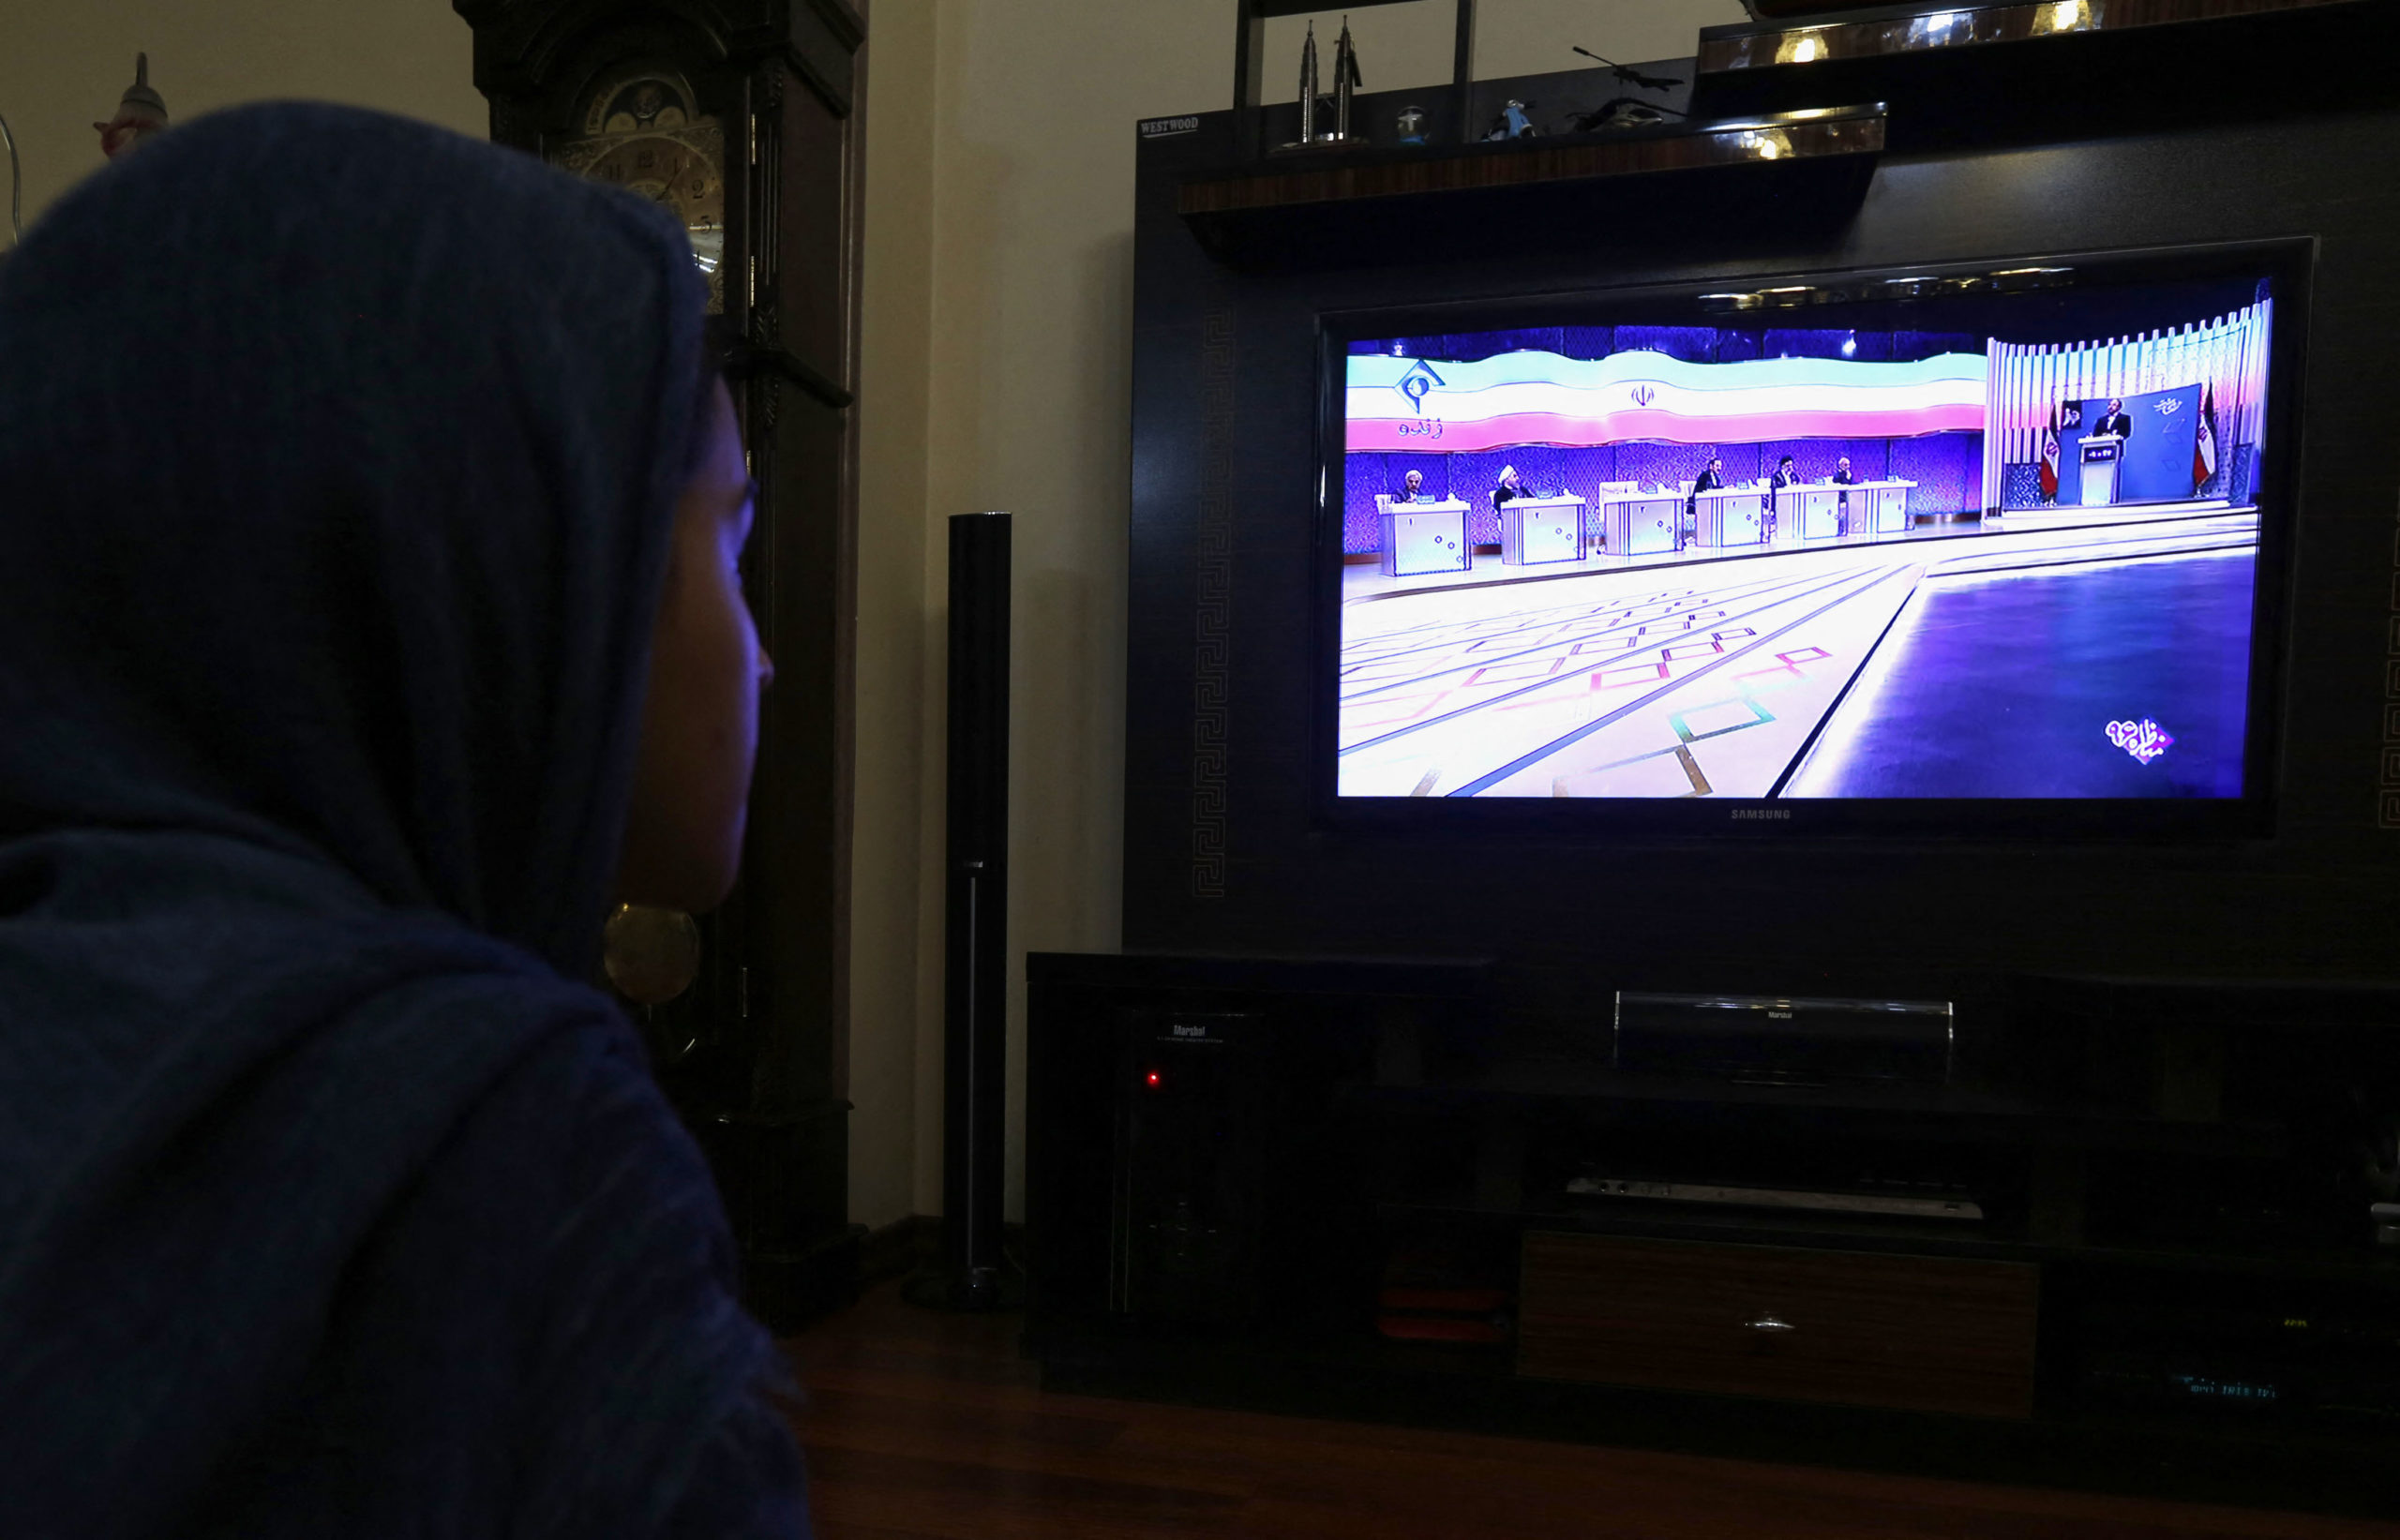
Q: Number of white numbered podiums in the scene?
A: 6